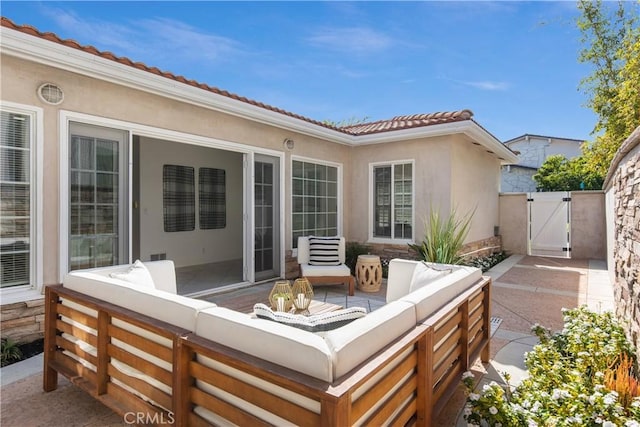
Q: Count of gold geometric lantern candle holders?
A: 2